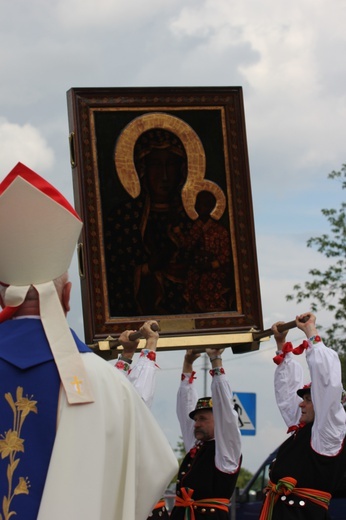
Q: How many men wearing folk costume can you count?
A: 3